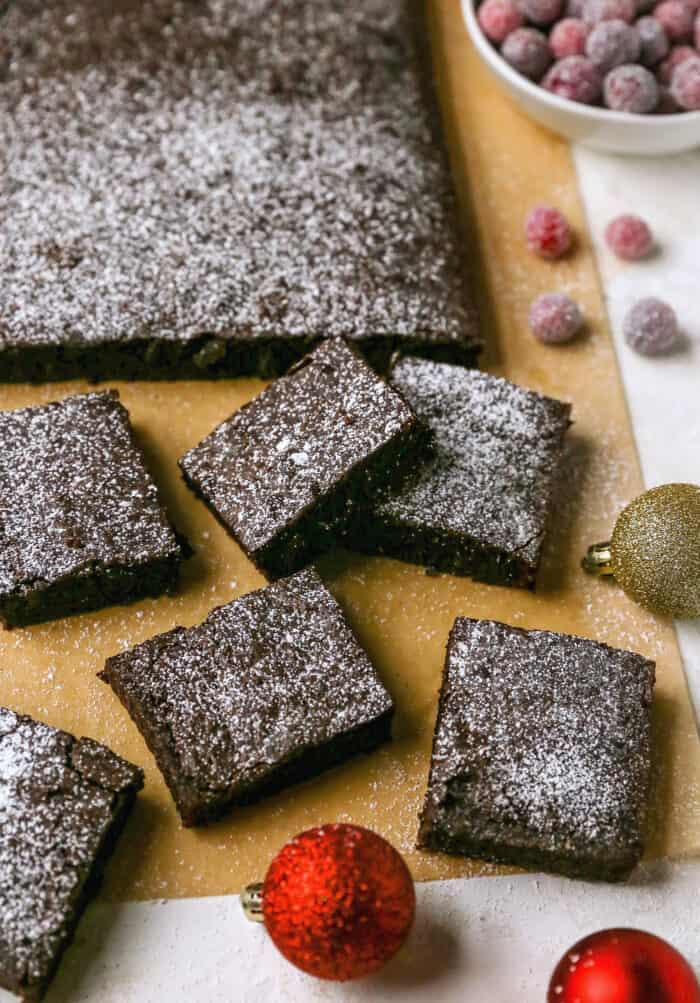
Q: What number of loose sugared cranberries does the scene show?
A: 4